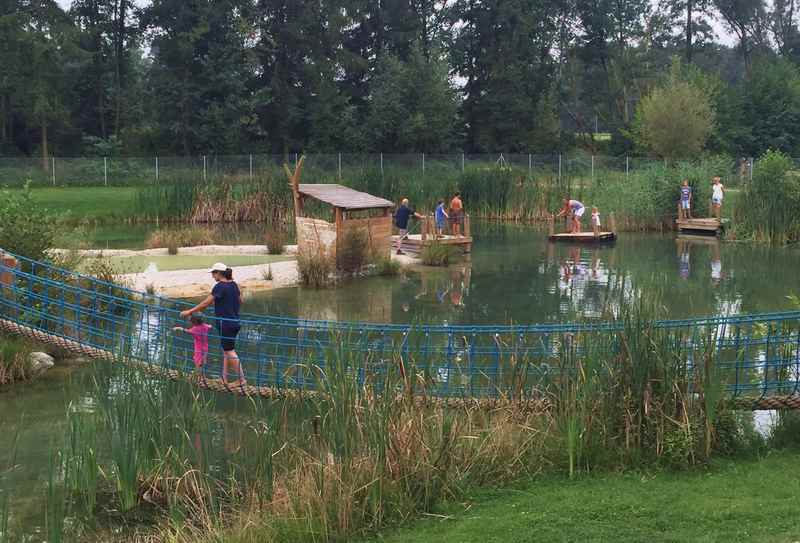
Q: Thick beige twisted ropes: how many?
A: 1